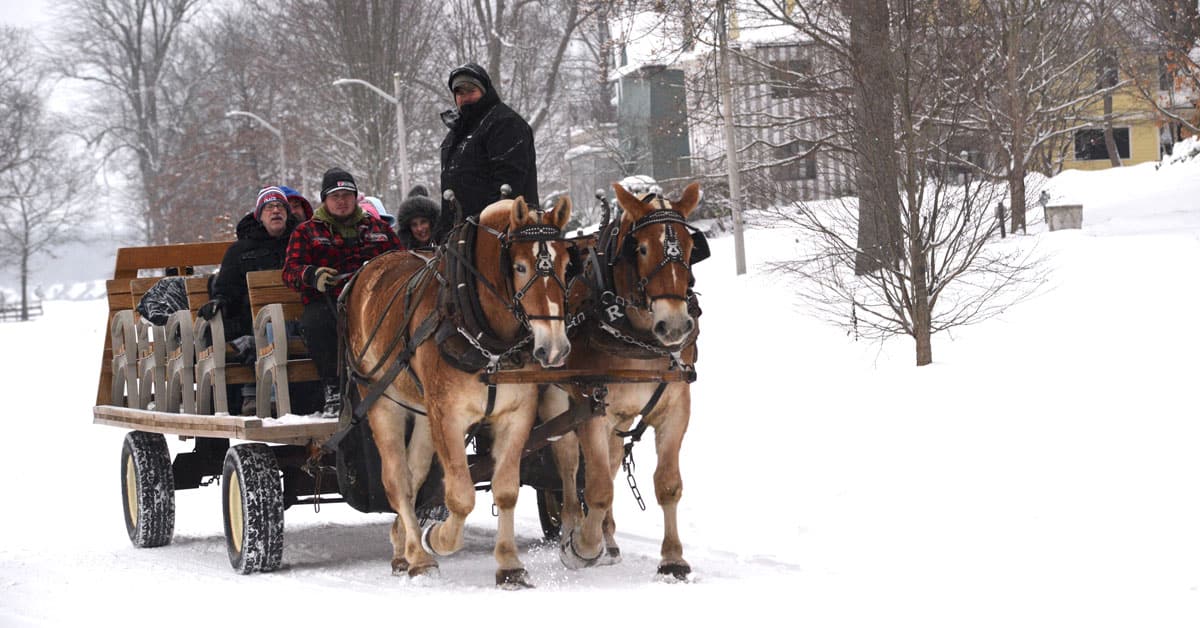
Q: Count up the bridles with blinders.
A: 2